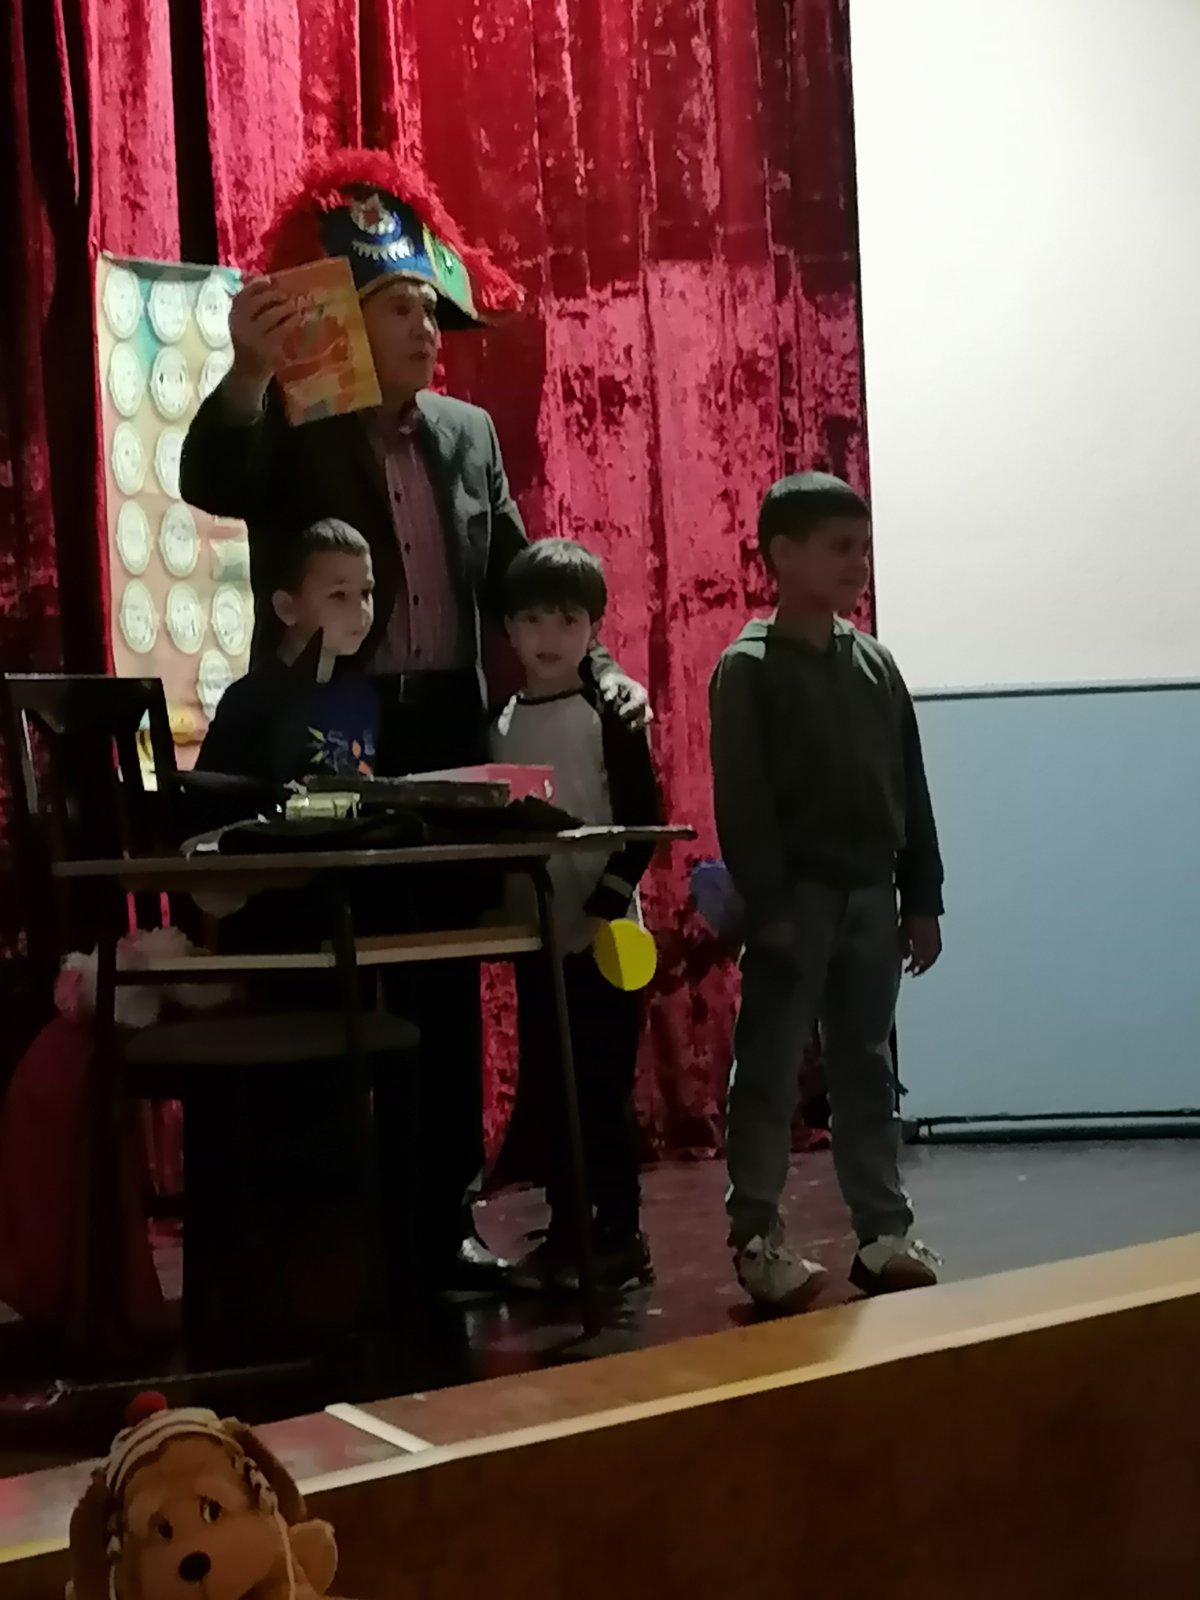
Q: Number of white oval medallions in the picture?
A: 14